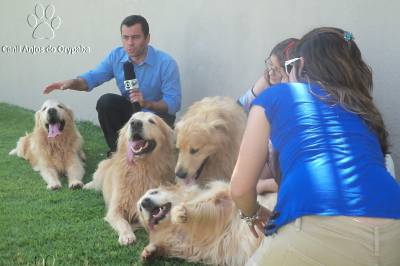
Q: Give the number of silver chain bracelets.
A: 1